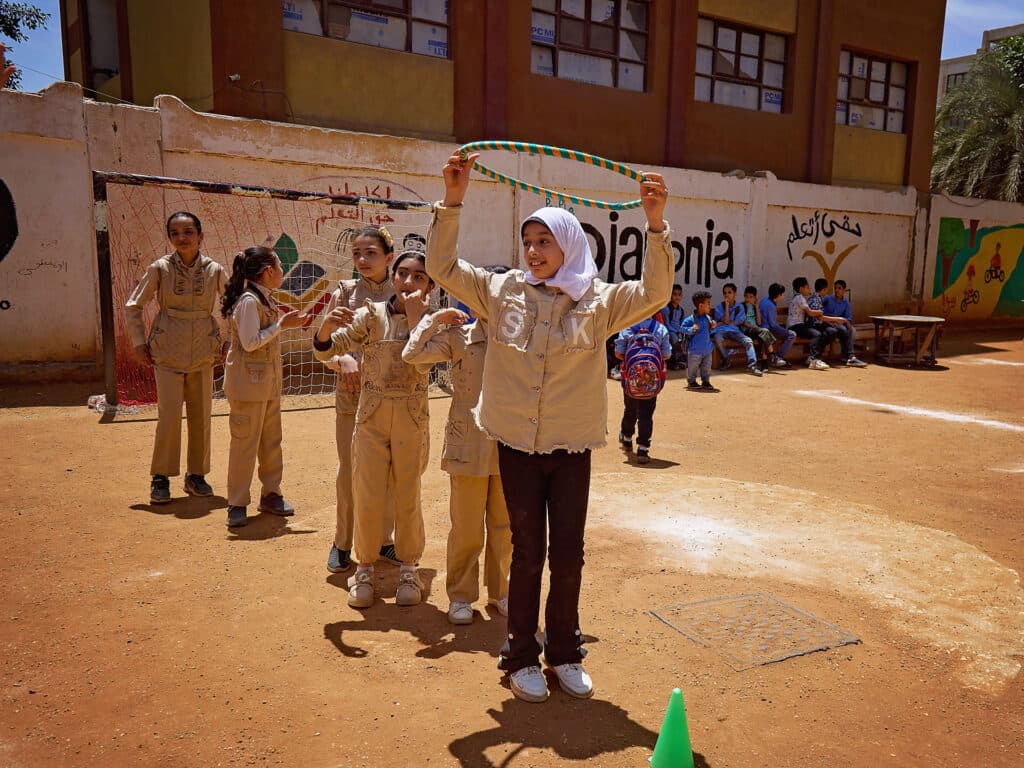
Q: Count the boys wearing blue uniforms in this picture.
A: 6